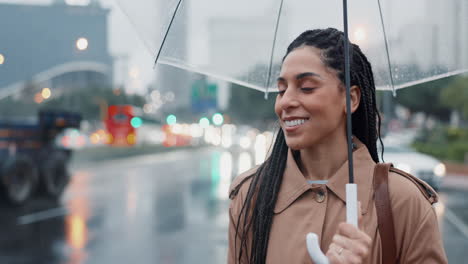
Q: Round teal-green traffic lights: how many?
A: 4